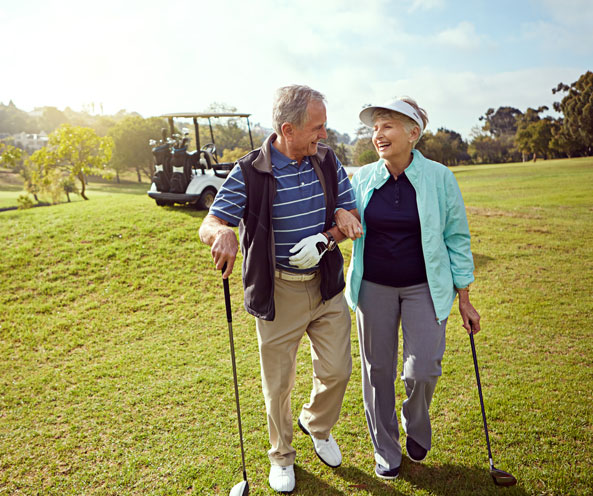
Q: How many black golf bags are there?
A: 2